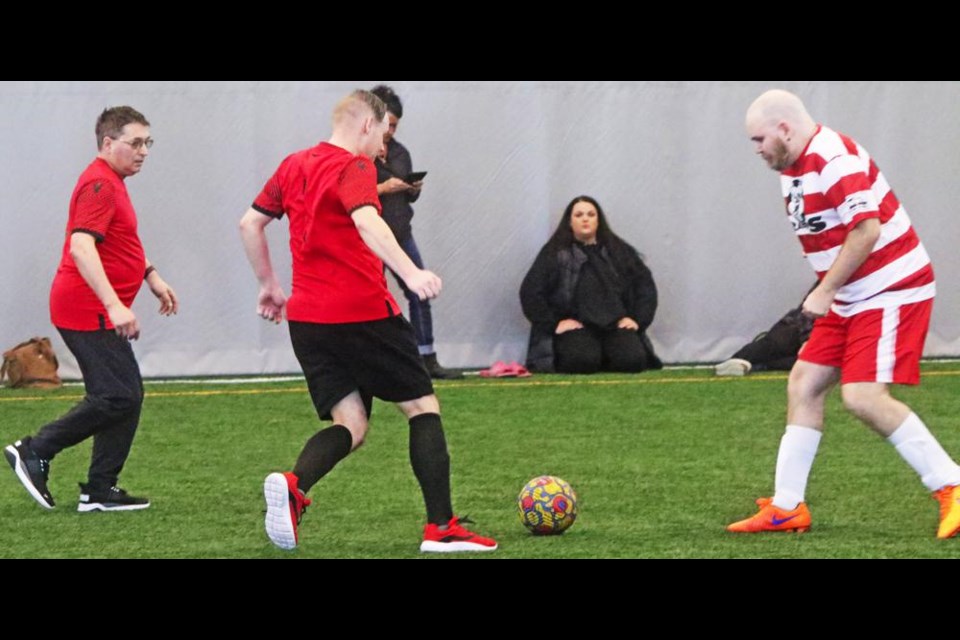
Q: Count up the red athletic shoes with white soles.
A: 2